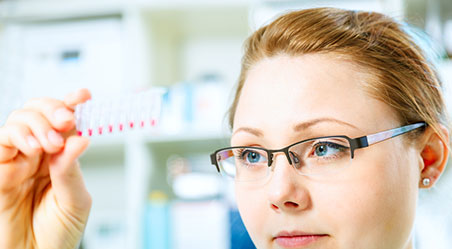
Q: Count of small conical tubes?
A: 8